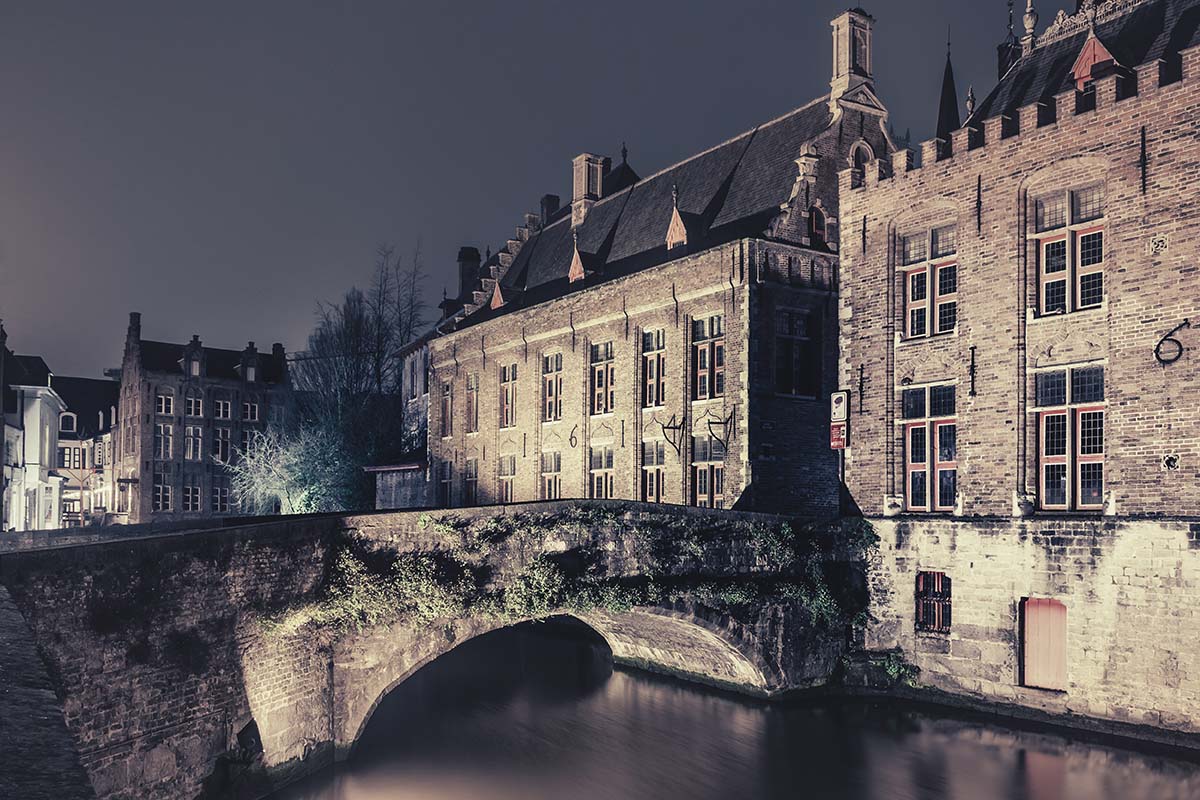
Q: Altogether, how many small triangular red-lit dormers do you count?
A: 4